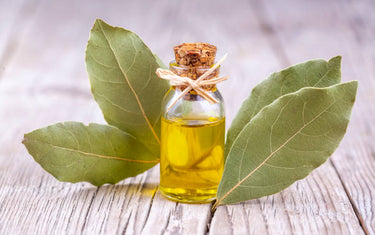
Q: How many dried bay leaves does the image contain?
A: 4